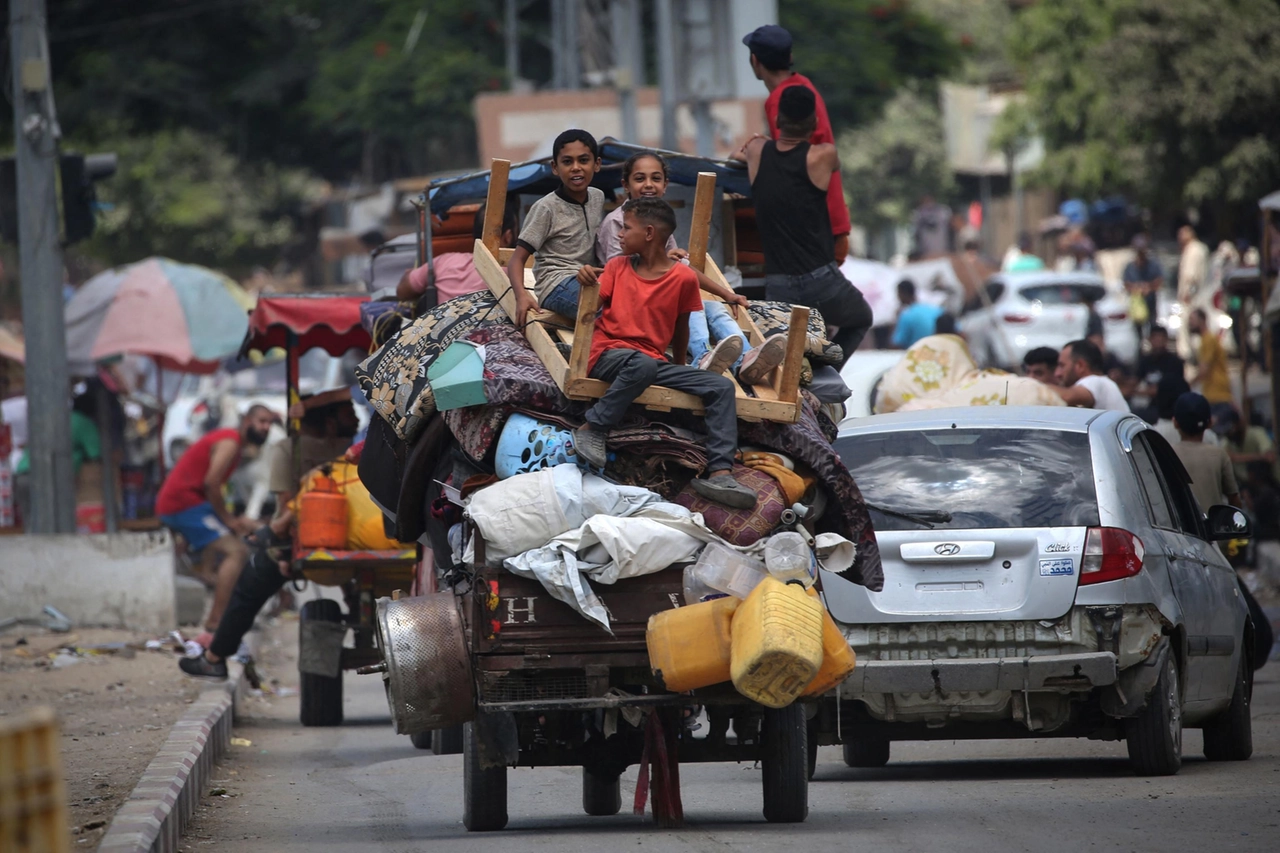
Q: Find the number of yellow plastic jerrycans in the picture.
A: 3